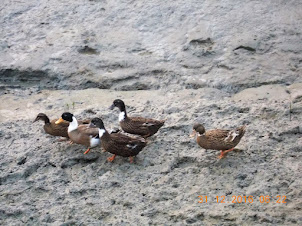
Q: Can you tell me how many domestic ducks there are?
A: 5